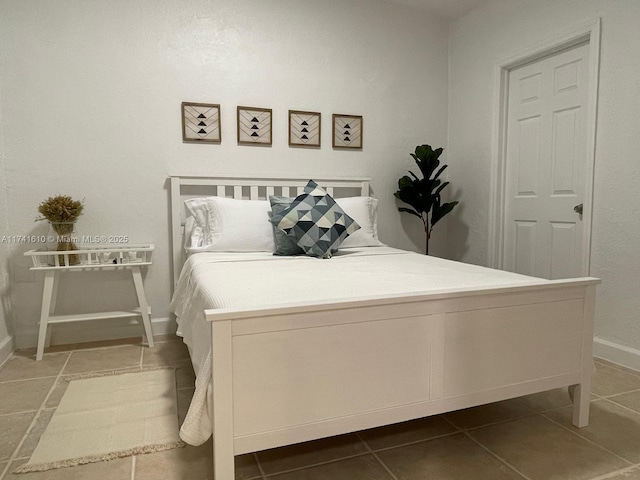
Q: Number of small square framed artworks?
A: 4